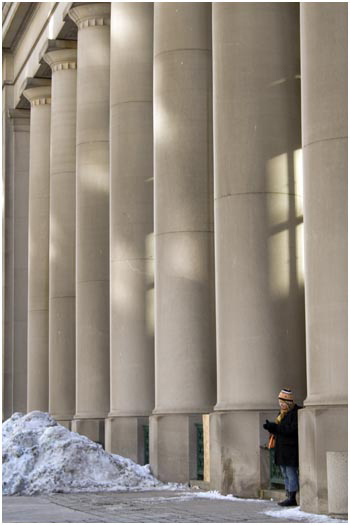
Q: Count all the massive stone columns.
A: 7